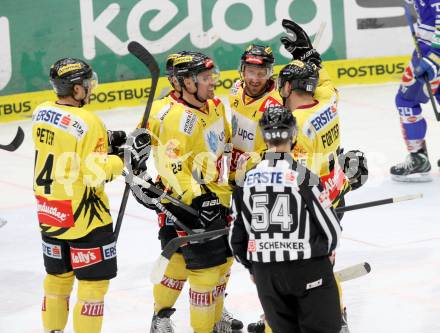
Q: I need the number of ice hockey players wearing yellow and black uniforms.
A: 5